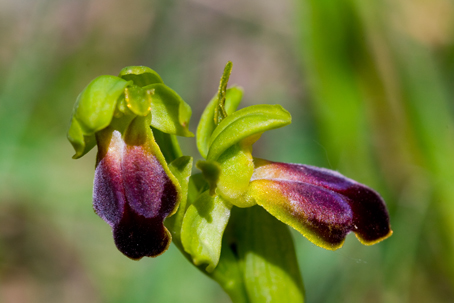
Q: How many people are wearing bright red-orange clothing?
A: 0